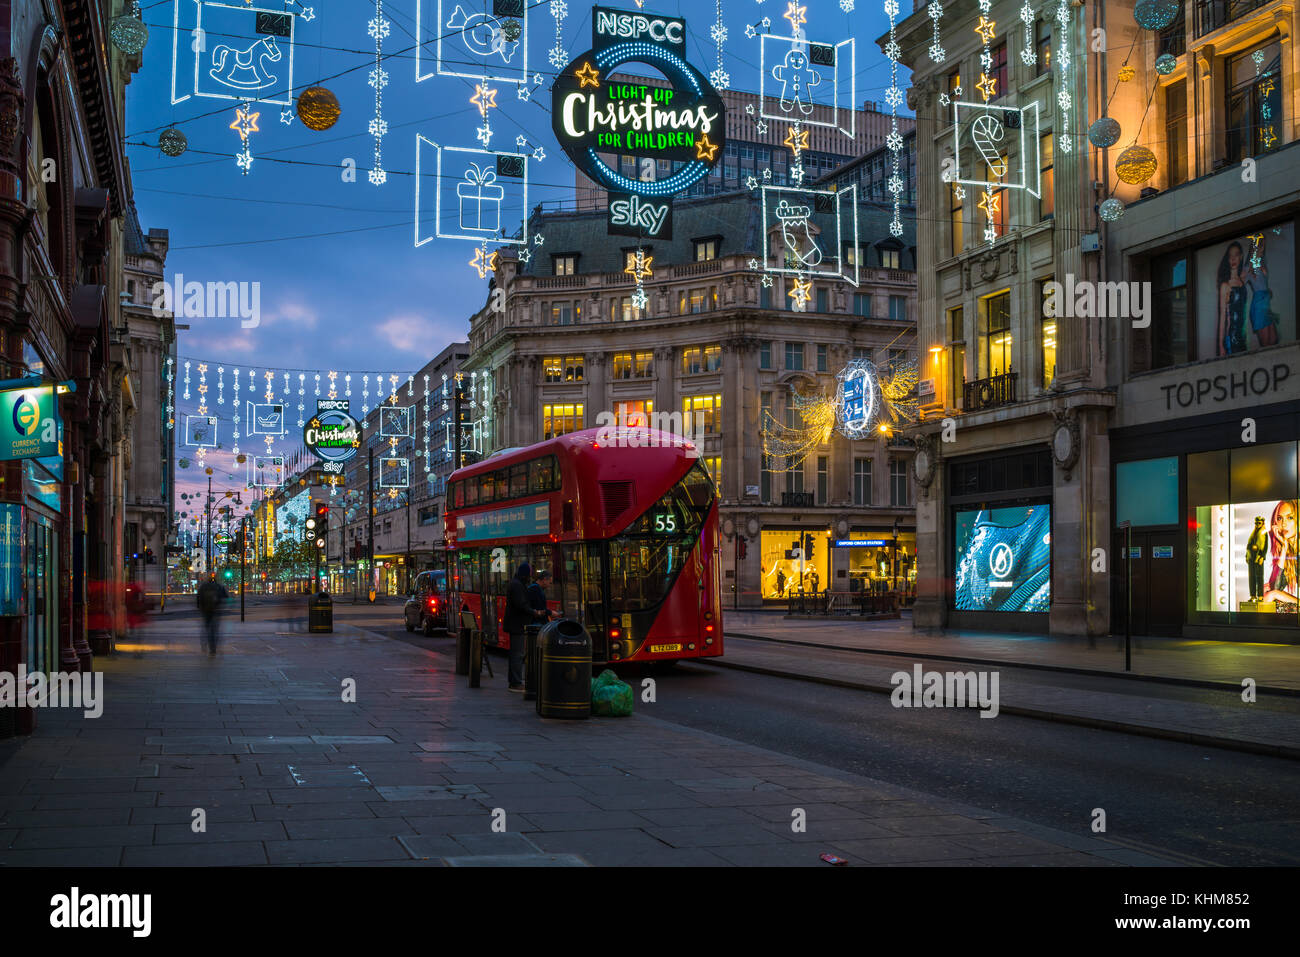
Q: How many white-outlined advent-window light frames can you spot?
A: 12